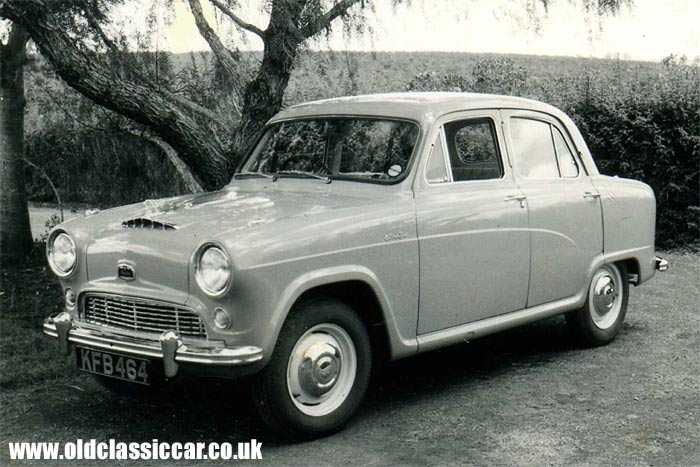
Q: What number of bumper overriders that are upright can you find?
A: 2